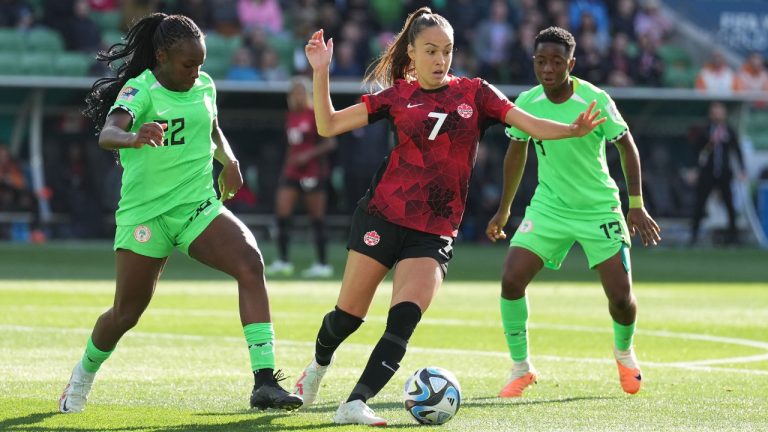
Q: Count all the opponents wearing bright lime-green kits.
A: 2